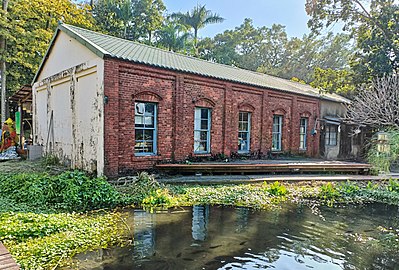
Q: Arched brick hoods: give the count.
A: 5